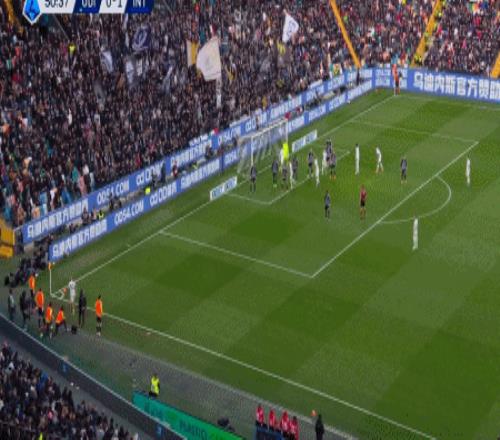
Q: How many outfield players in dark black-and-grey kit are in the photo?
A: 9